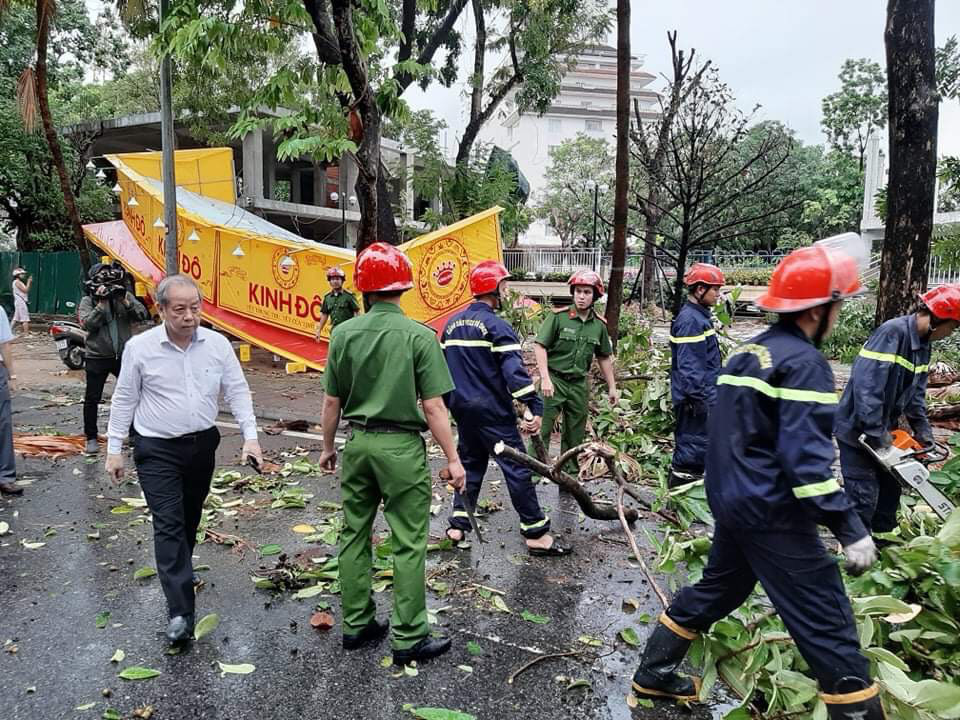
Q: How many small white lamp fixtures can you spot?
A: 8